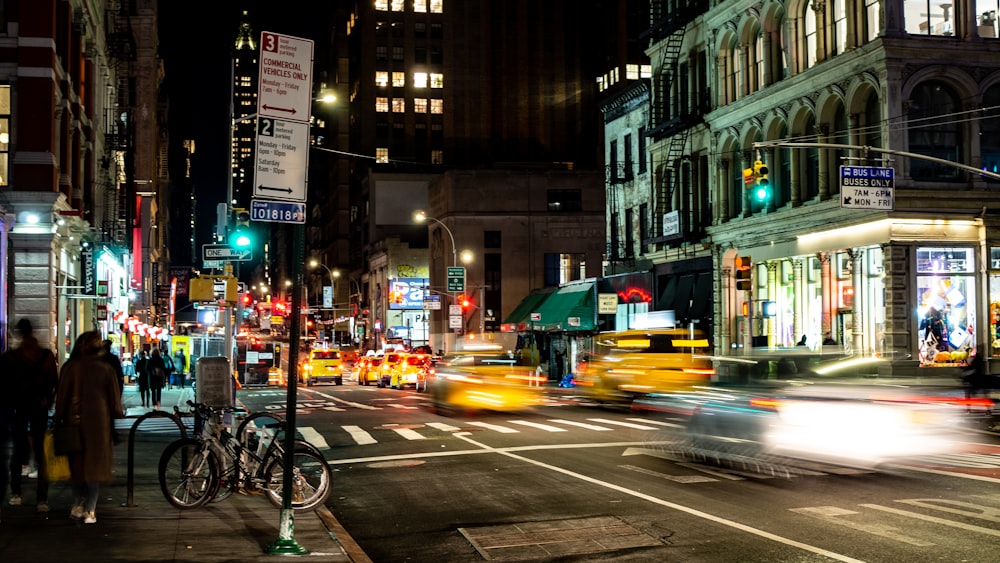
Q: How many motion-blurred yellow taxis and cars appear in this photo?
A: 3